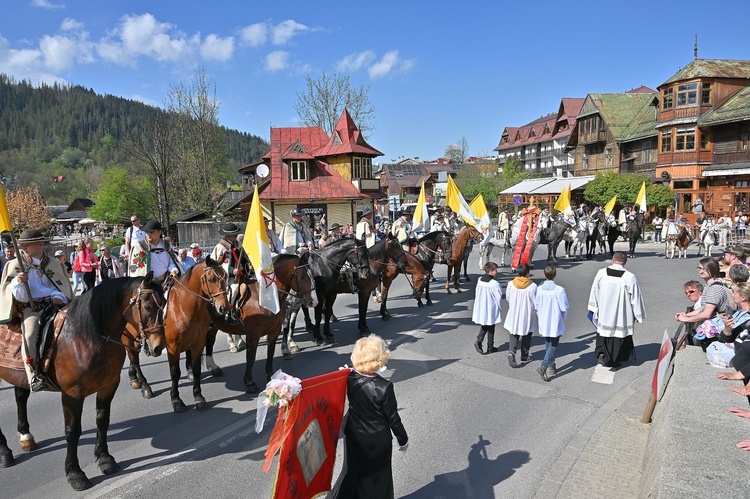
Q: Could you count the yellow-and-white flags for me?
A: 9